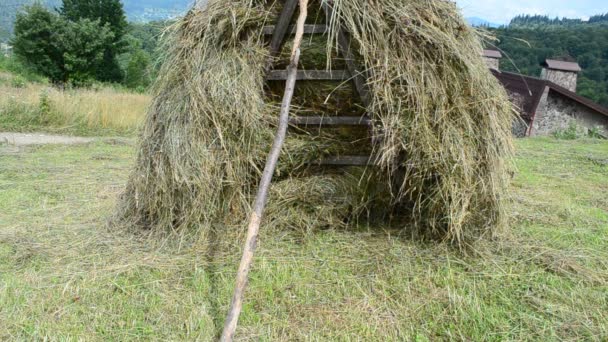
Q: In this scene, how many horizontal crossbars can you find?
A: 4